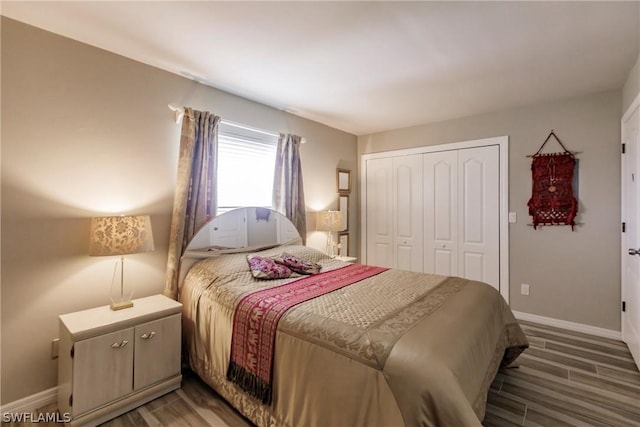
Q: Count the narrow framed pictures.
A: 3